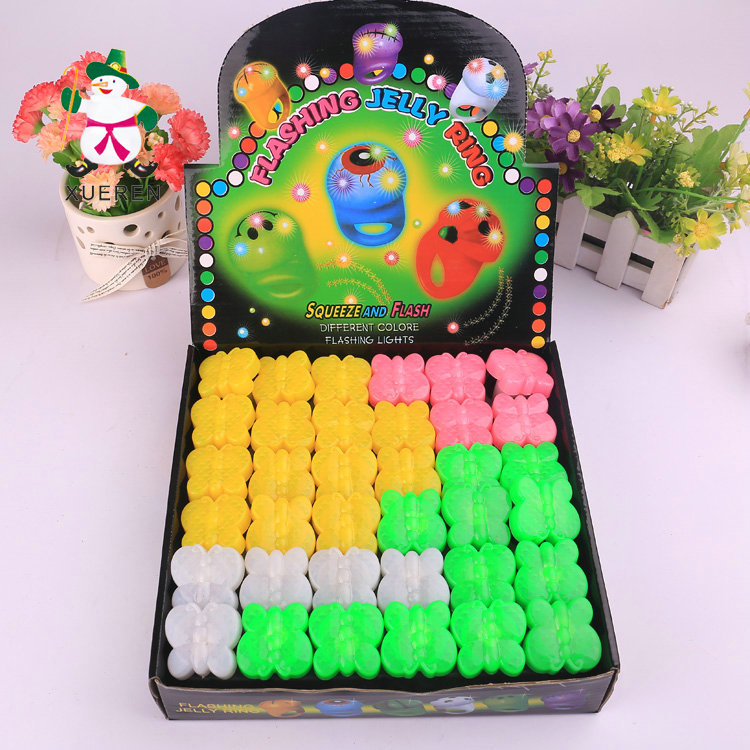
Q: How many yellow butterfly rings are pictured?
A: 14